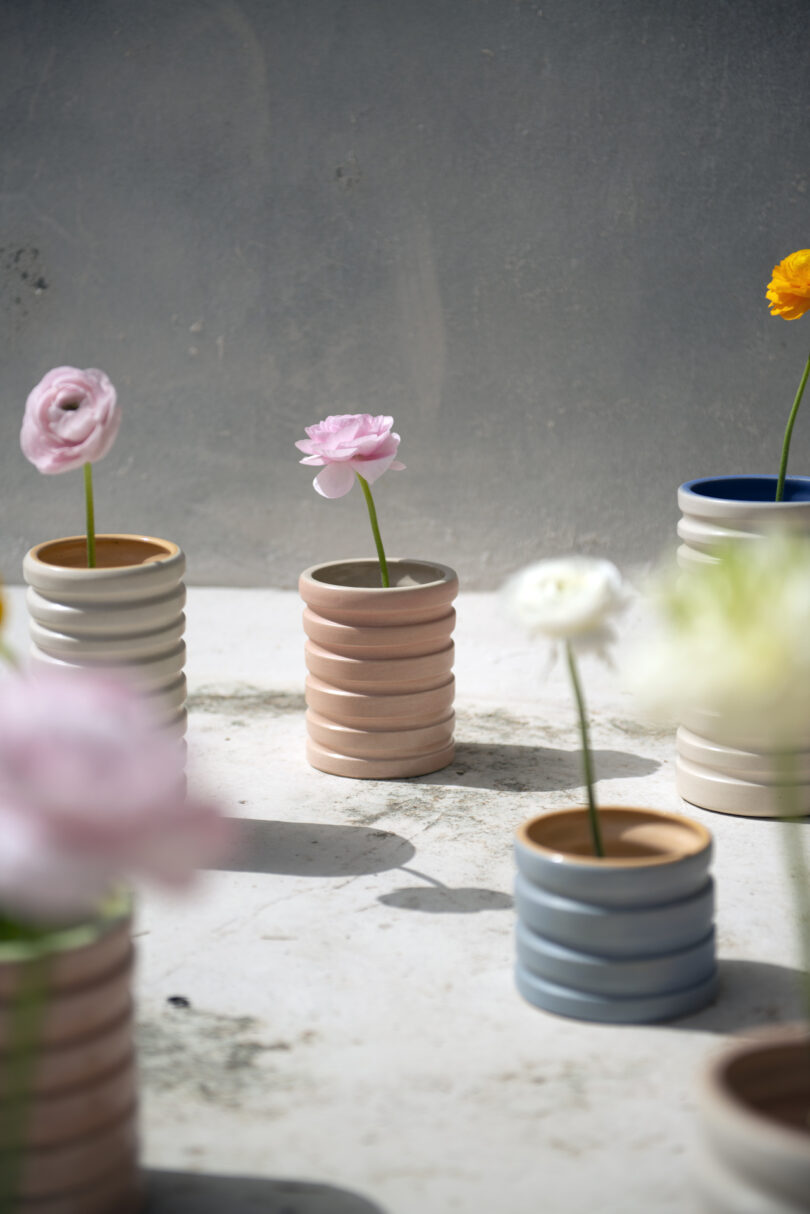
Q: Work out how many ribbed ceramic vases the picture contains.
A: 6